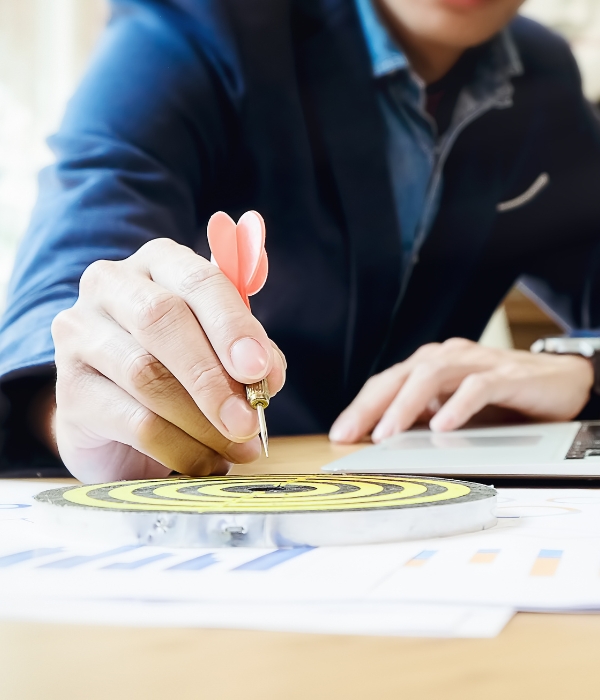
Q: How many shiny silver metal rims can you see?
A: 1